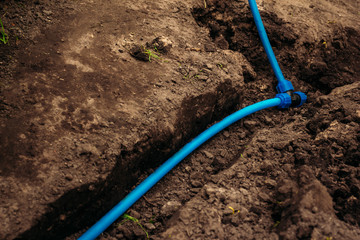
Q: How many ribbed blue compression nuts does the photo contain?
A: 3